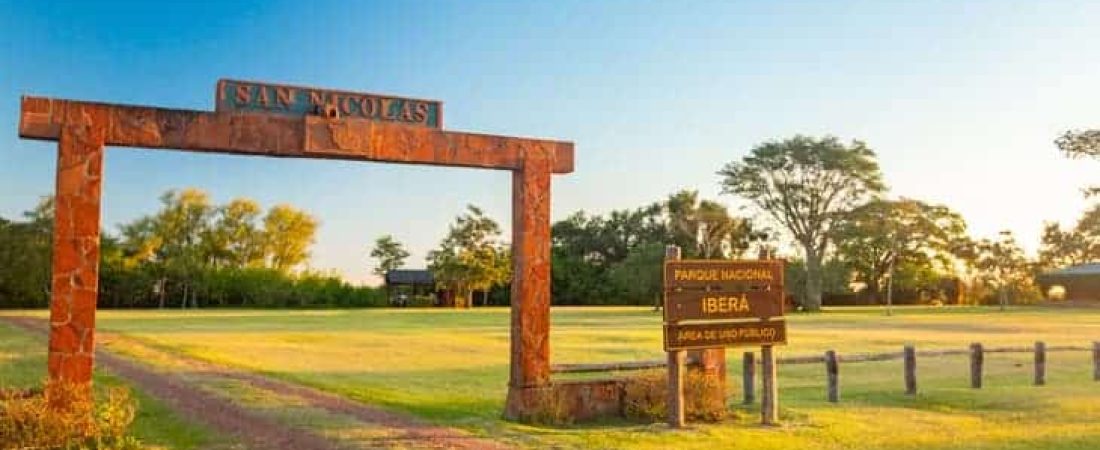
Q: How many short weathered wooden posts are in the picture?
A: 6